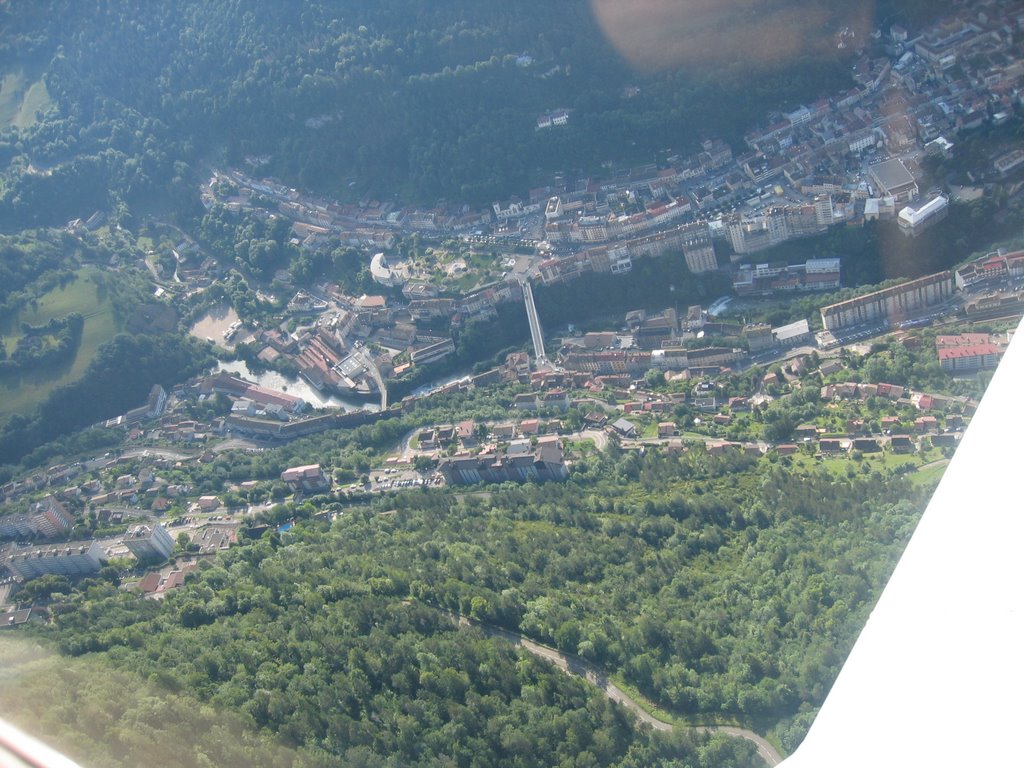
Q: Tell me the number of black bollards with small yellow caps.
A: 0